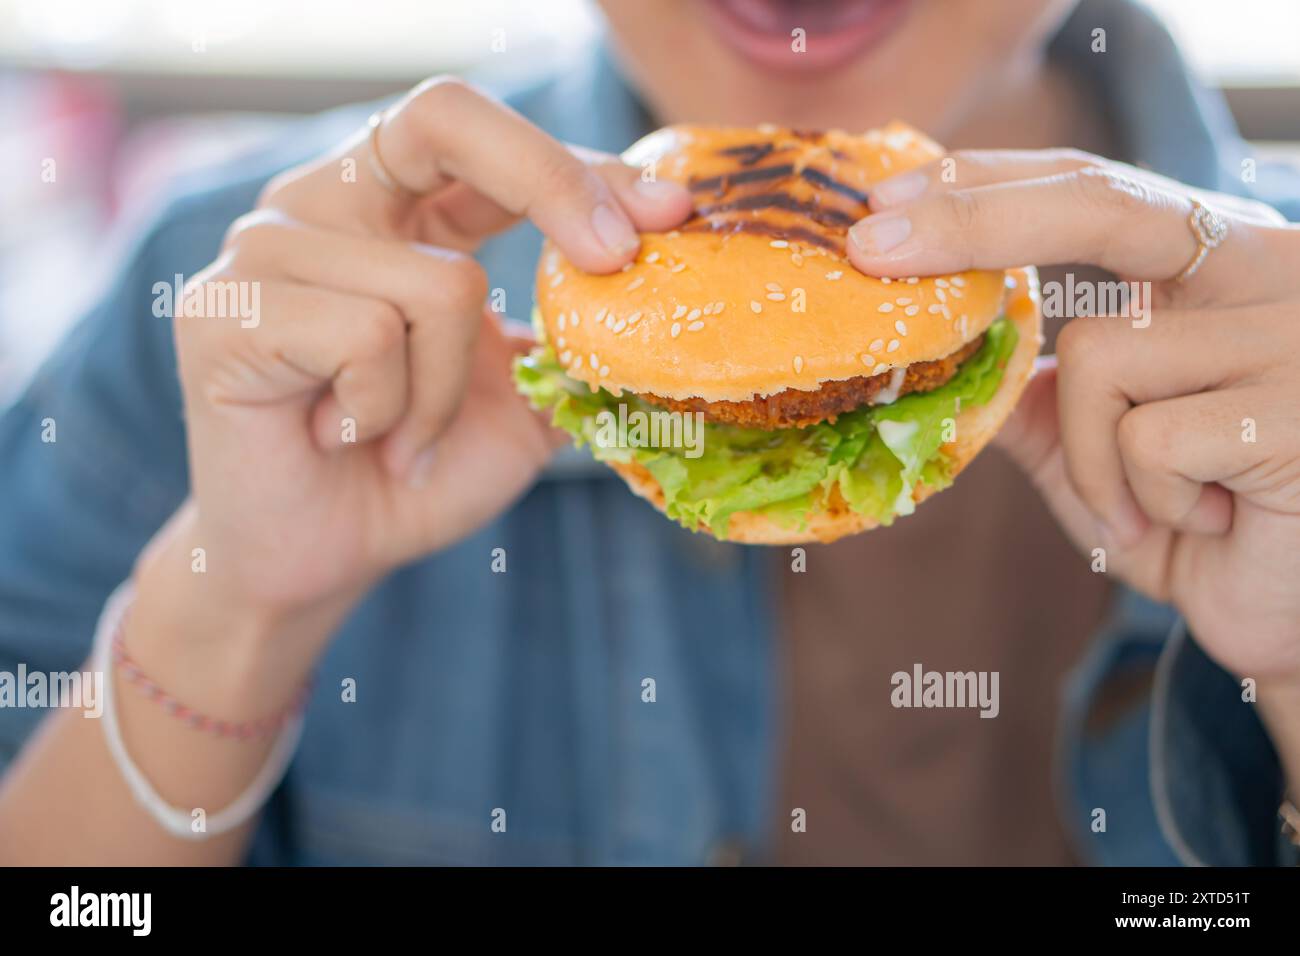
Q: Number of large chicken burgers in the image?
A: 1